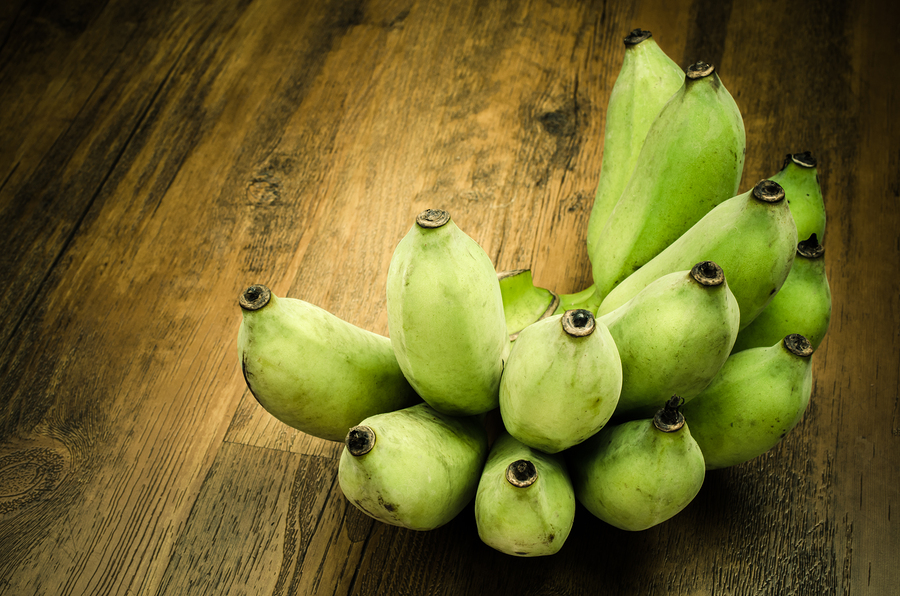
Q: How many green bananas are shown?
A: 13